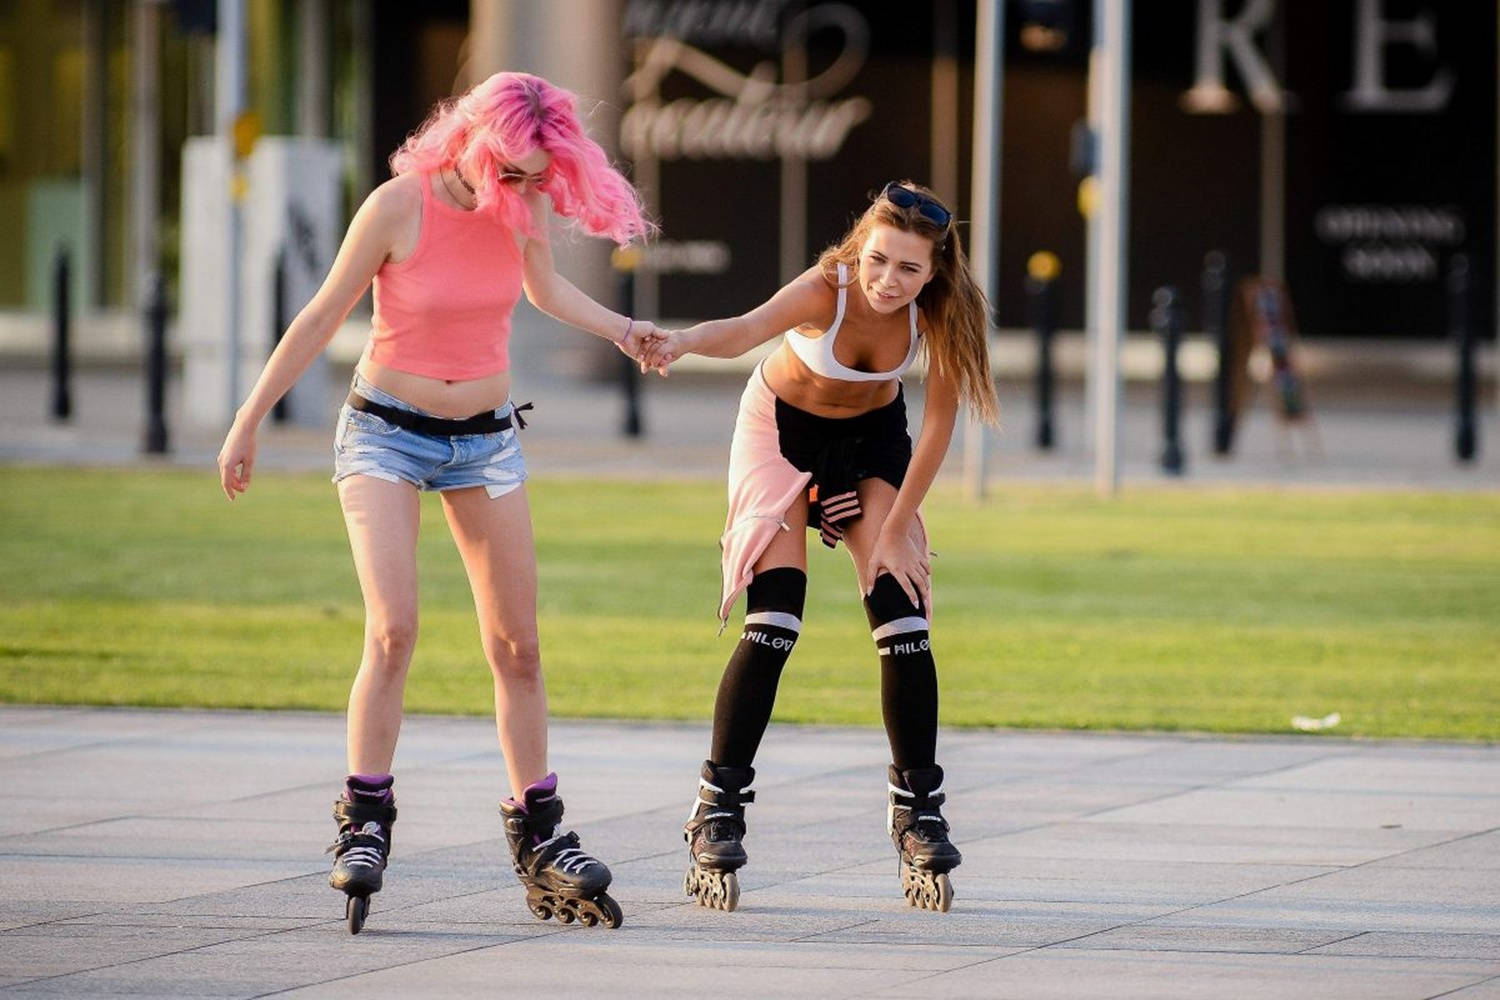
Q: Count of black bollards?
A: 8